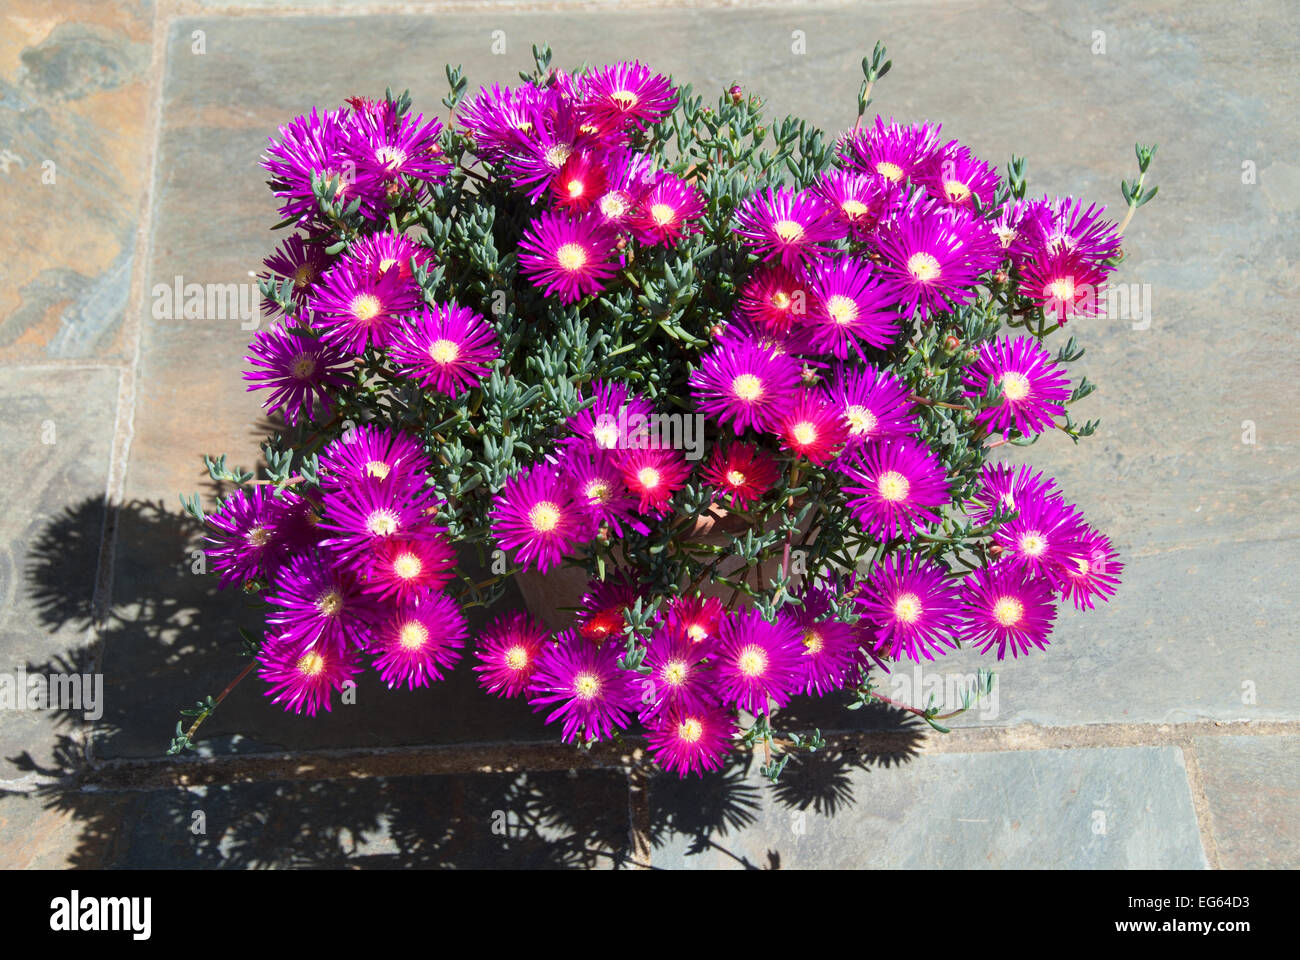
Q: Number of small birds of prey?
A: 0